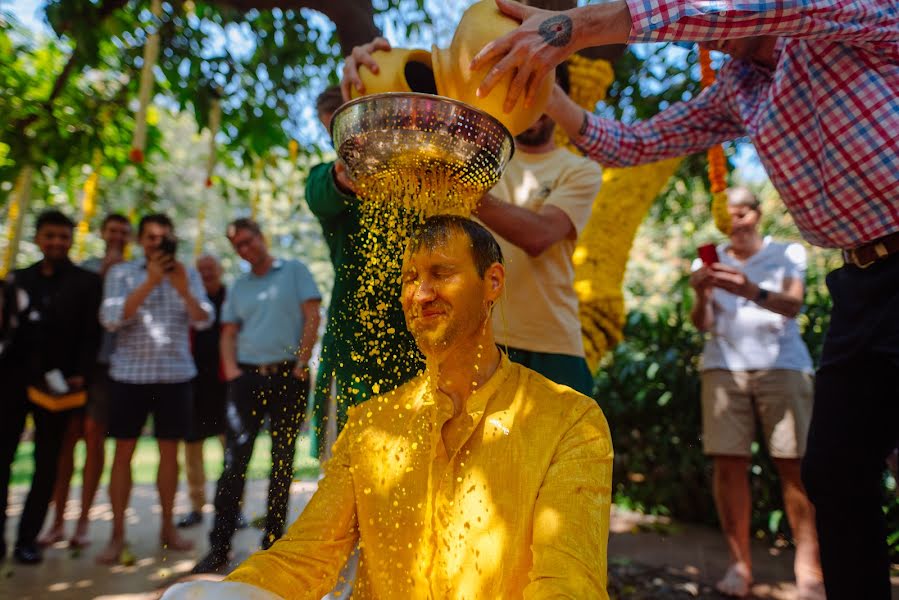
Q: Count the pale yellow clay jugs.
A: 2